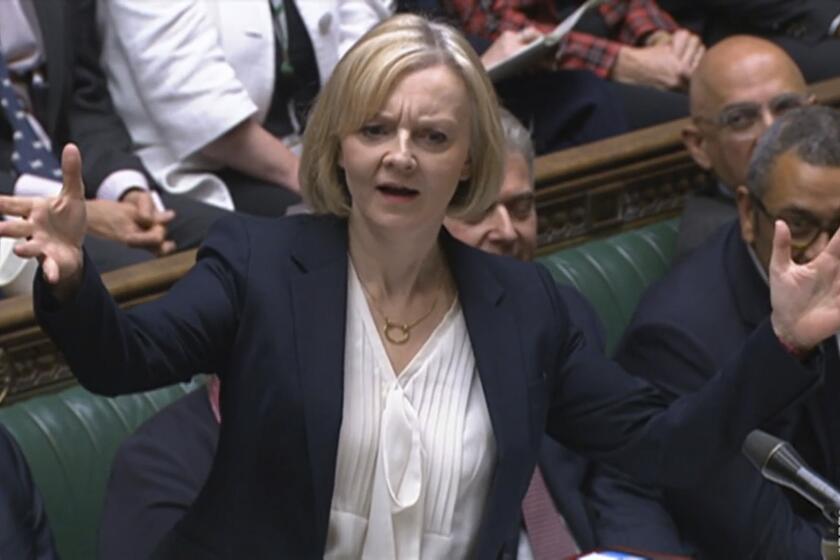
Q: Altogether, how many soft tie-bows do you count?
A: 1